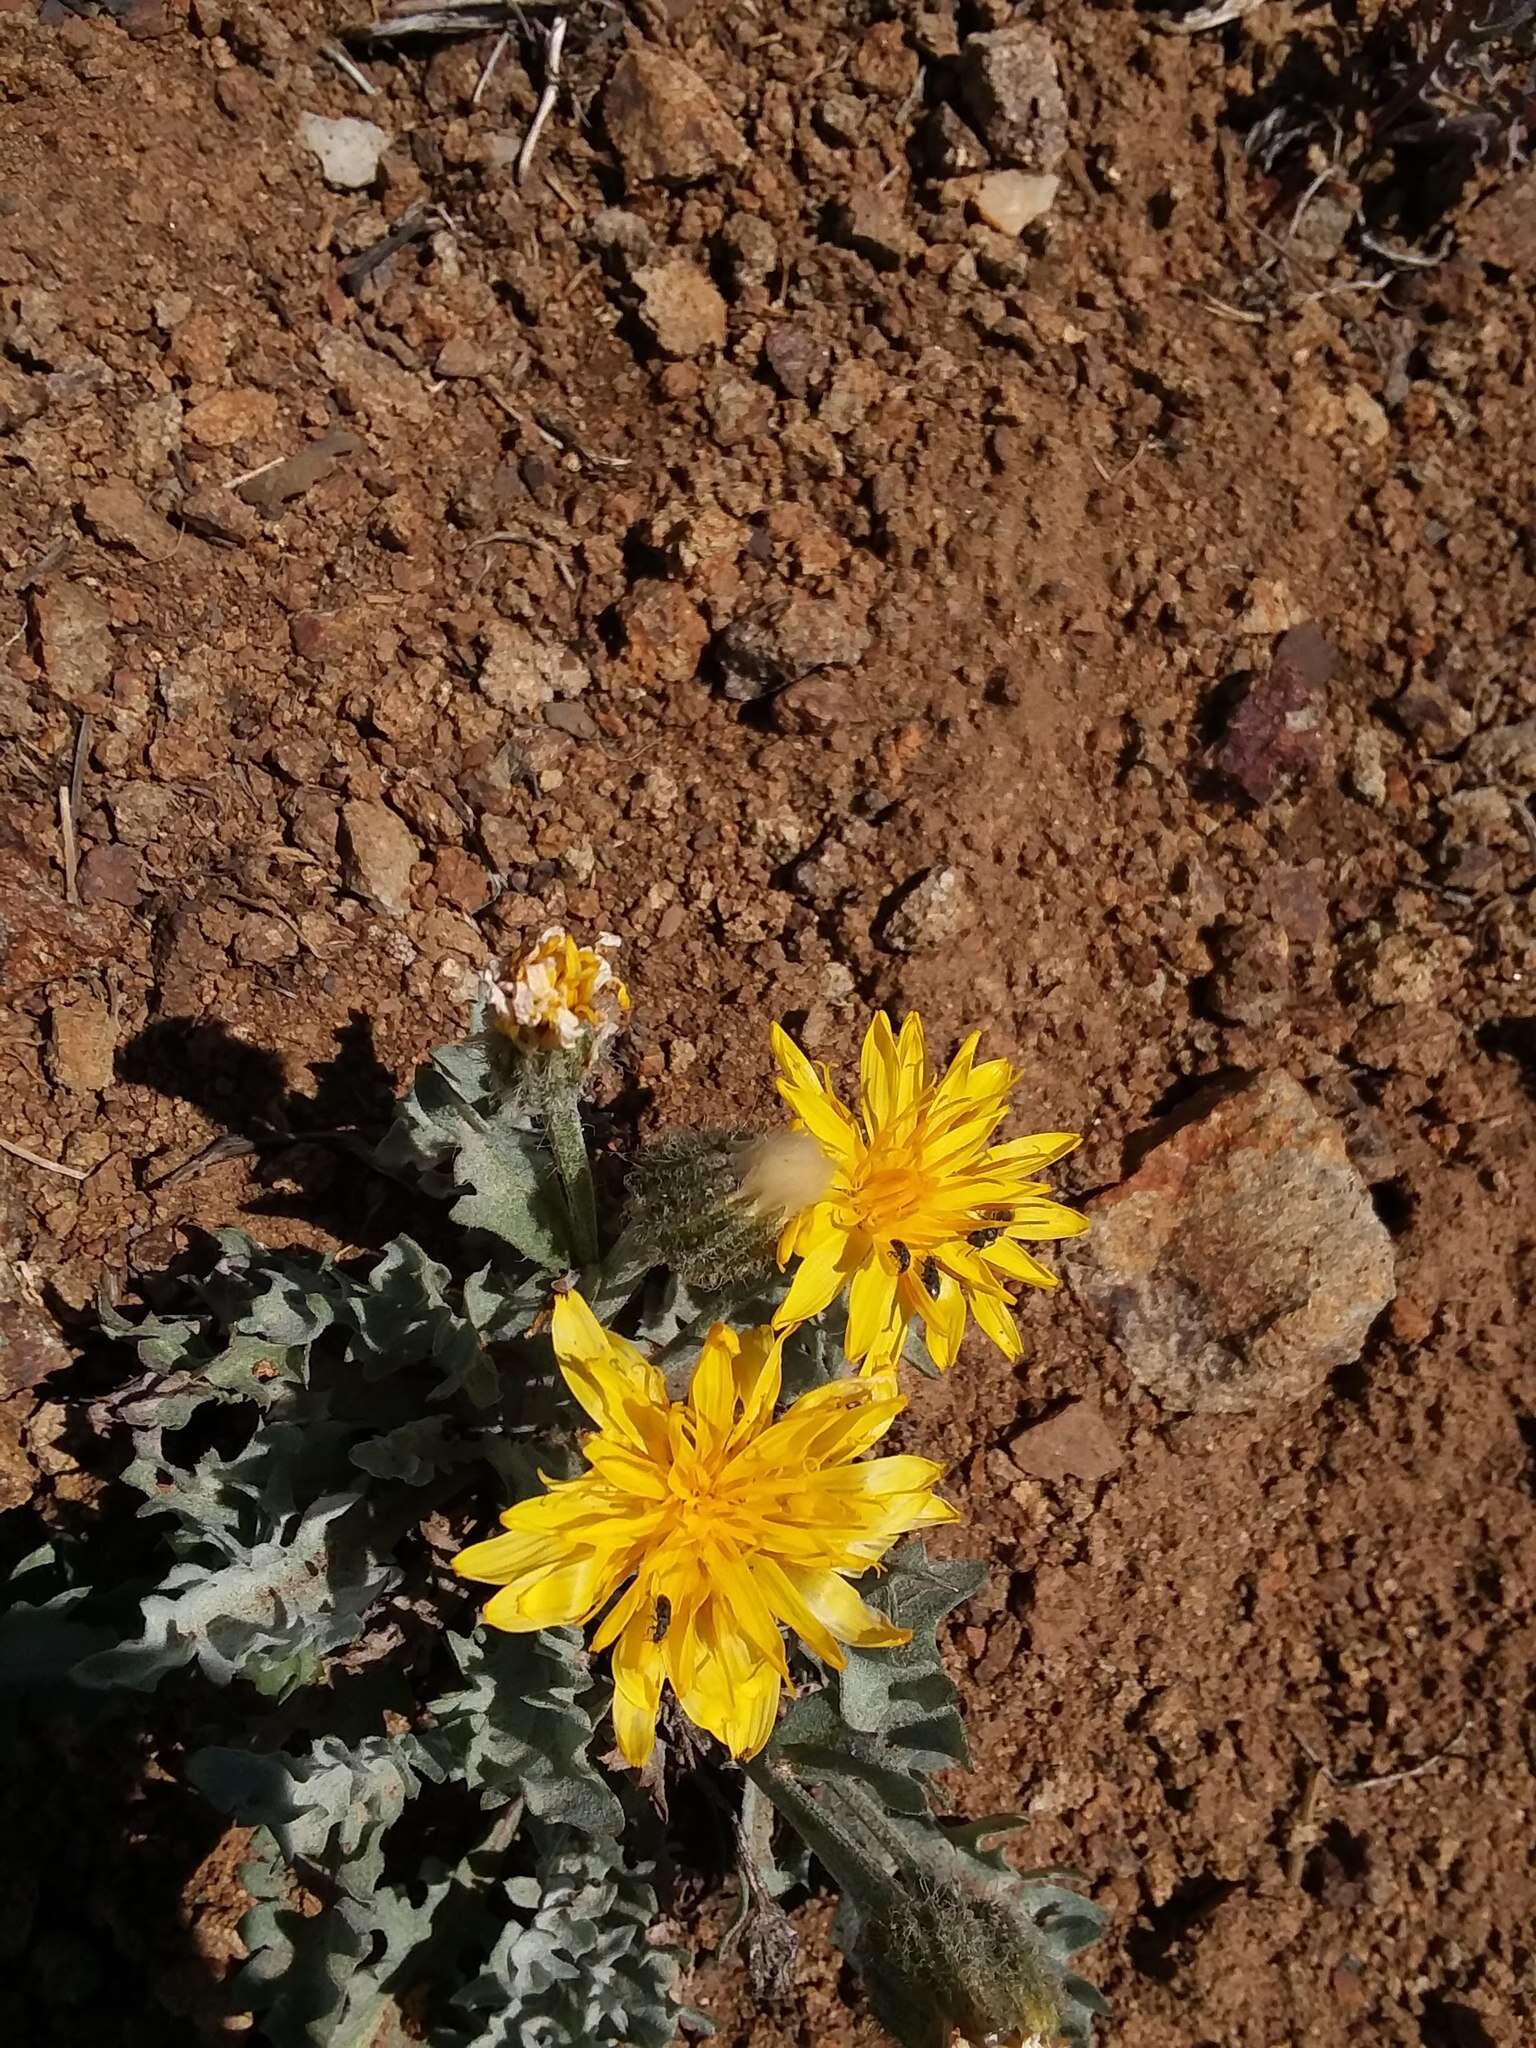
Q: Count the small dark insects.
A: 5